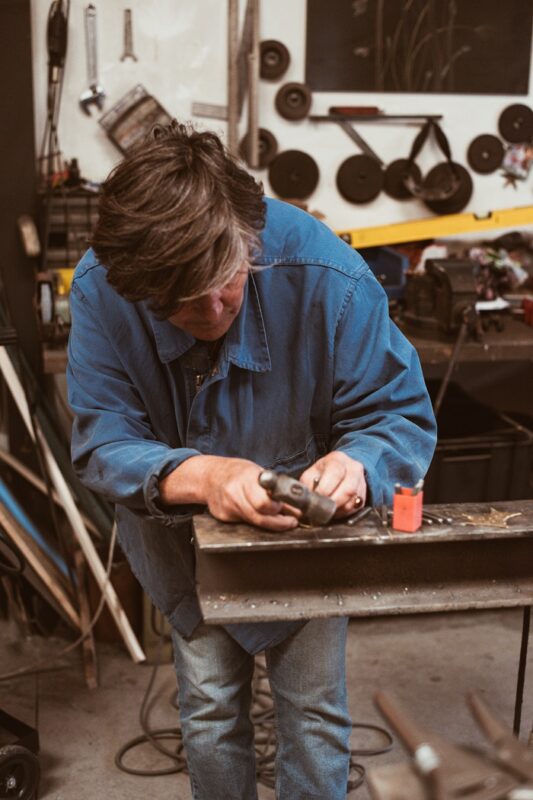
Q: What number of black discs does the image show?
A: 9